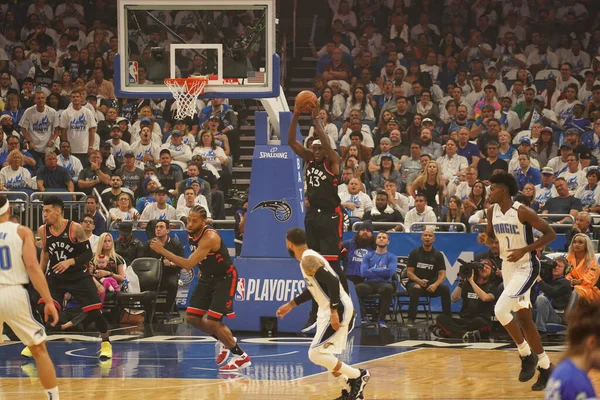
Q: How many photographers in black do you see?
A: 2